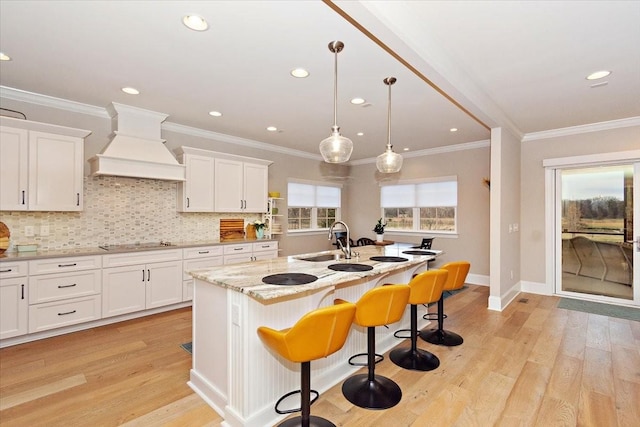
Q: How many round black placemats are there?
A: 4